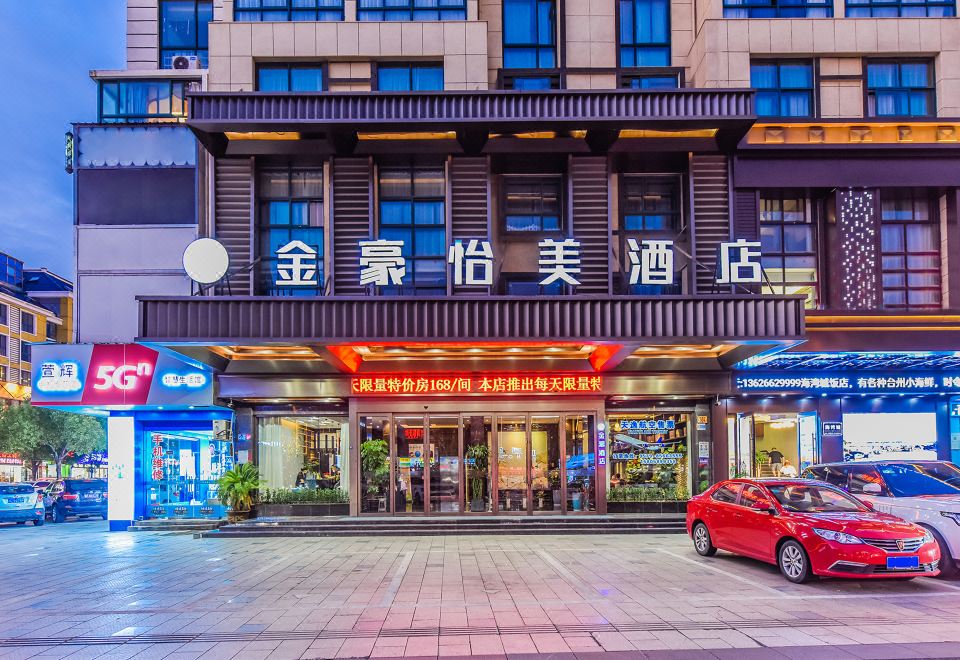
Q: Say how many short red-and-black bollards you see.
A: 0